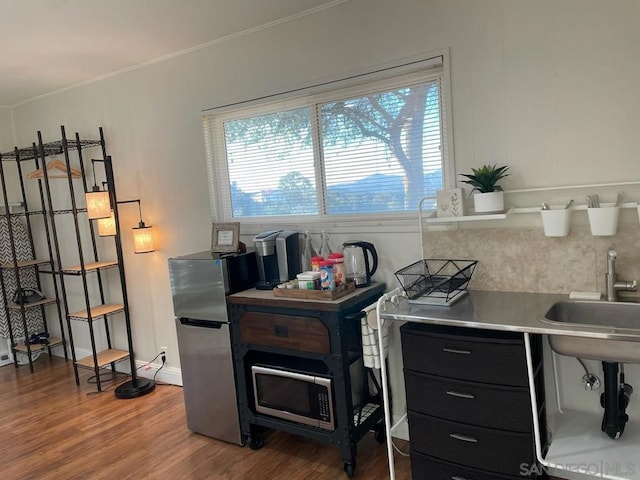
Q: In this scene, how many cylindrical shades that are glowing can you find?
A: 3